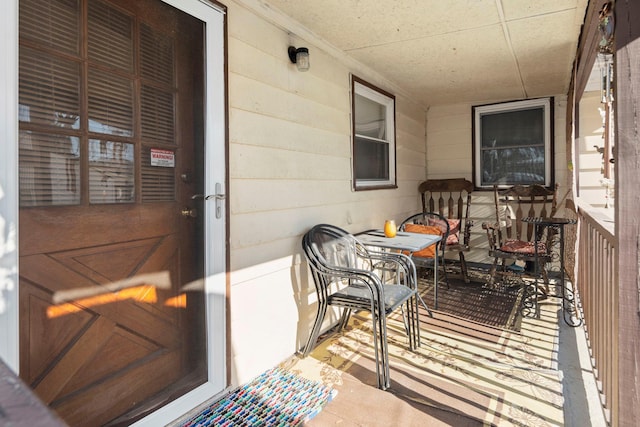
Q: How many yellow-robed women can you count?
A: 0